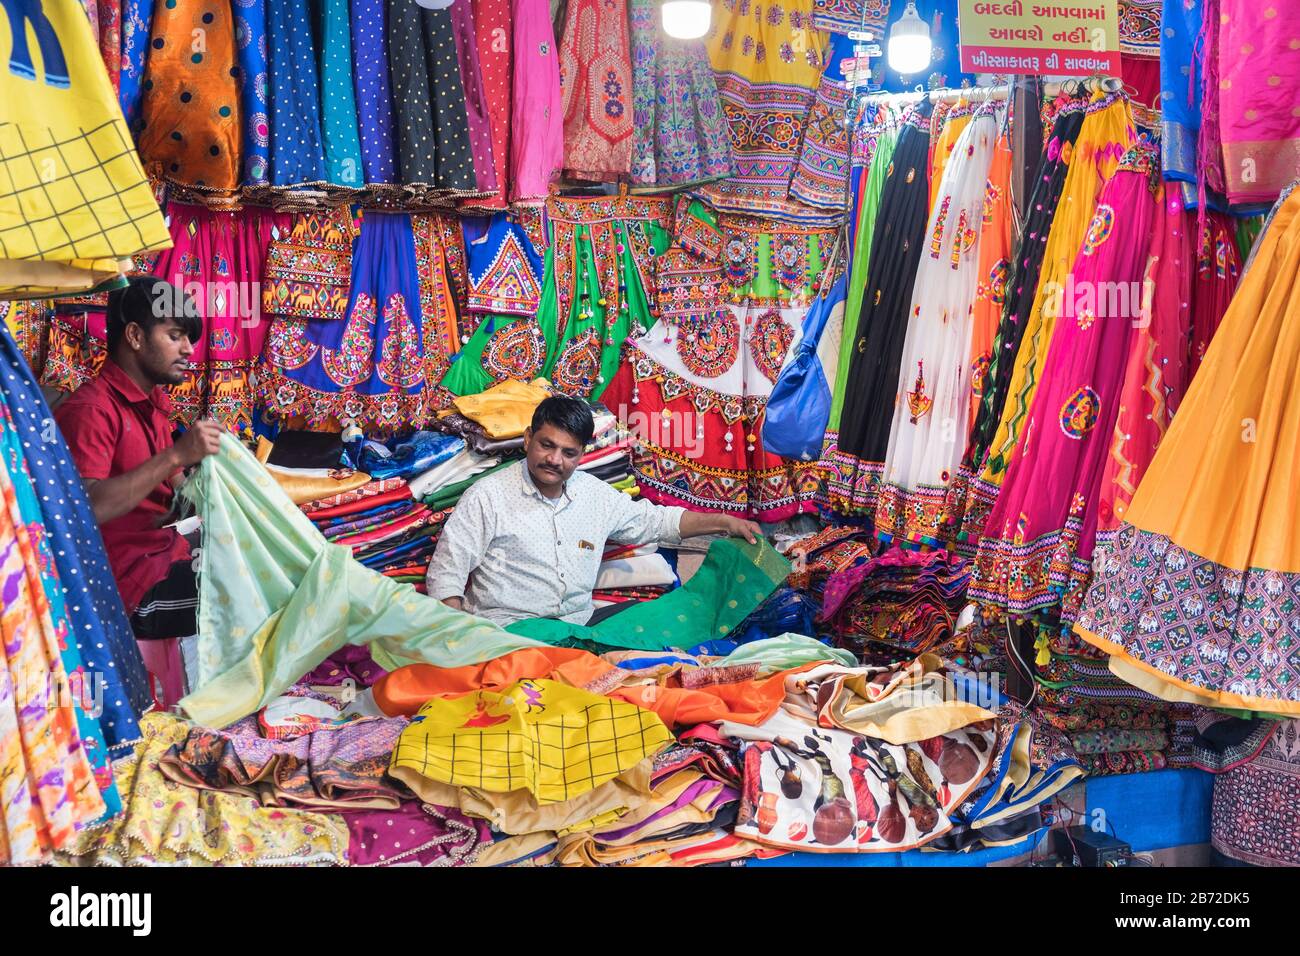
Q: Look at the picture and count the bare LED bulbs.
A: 2